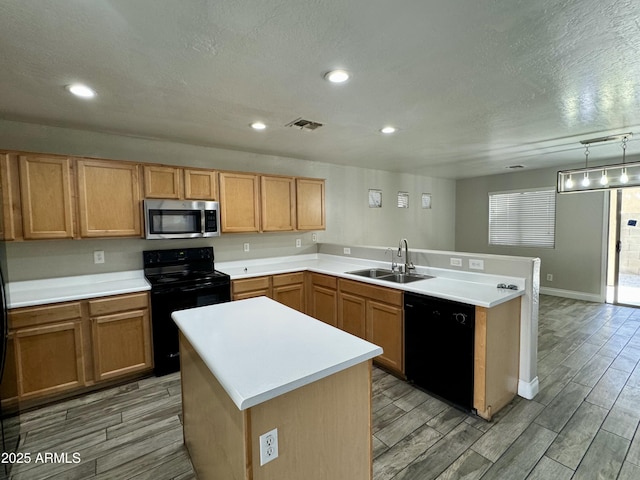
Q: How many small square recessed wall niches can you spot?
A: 3